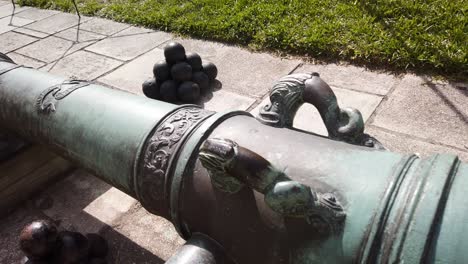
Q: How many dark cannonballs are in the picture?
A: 12